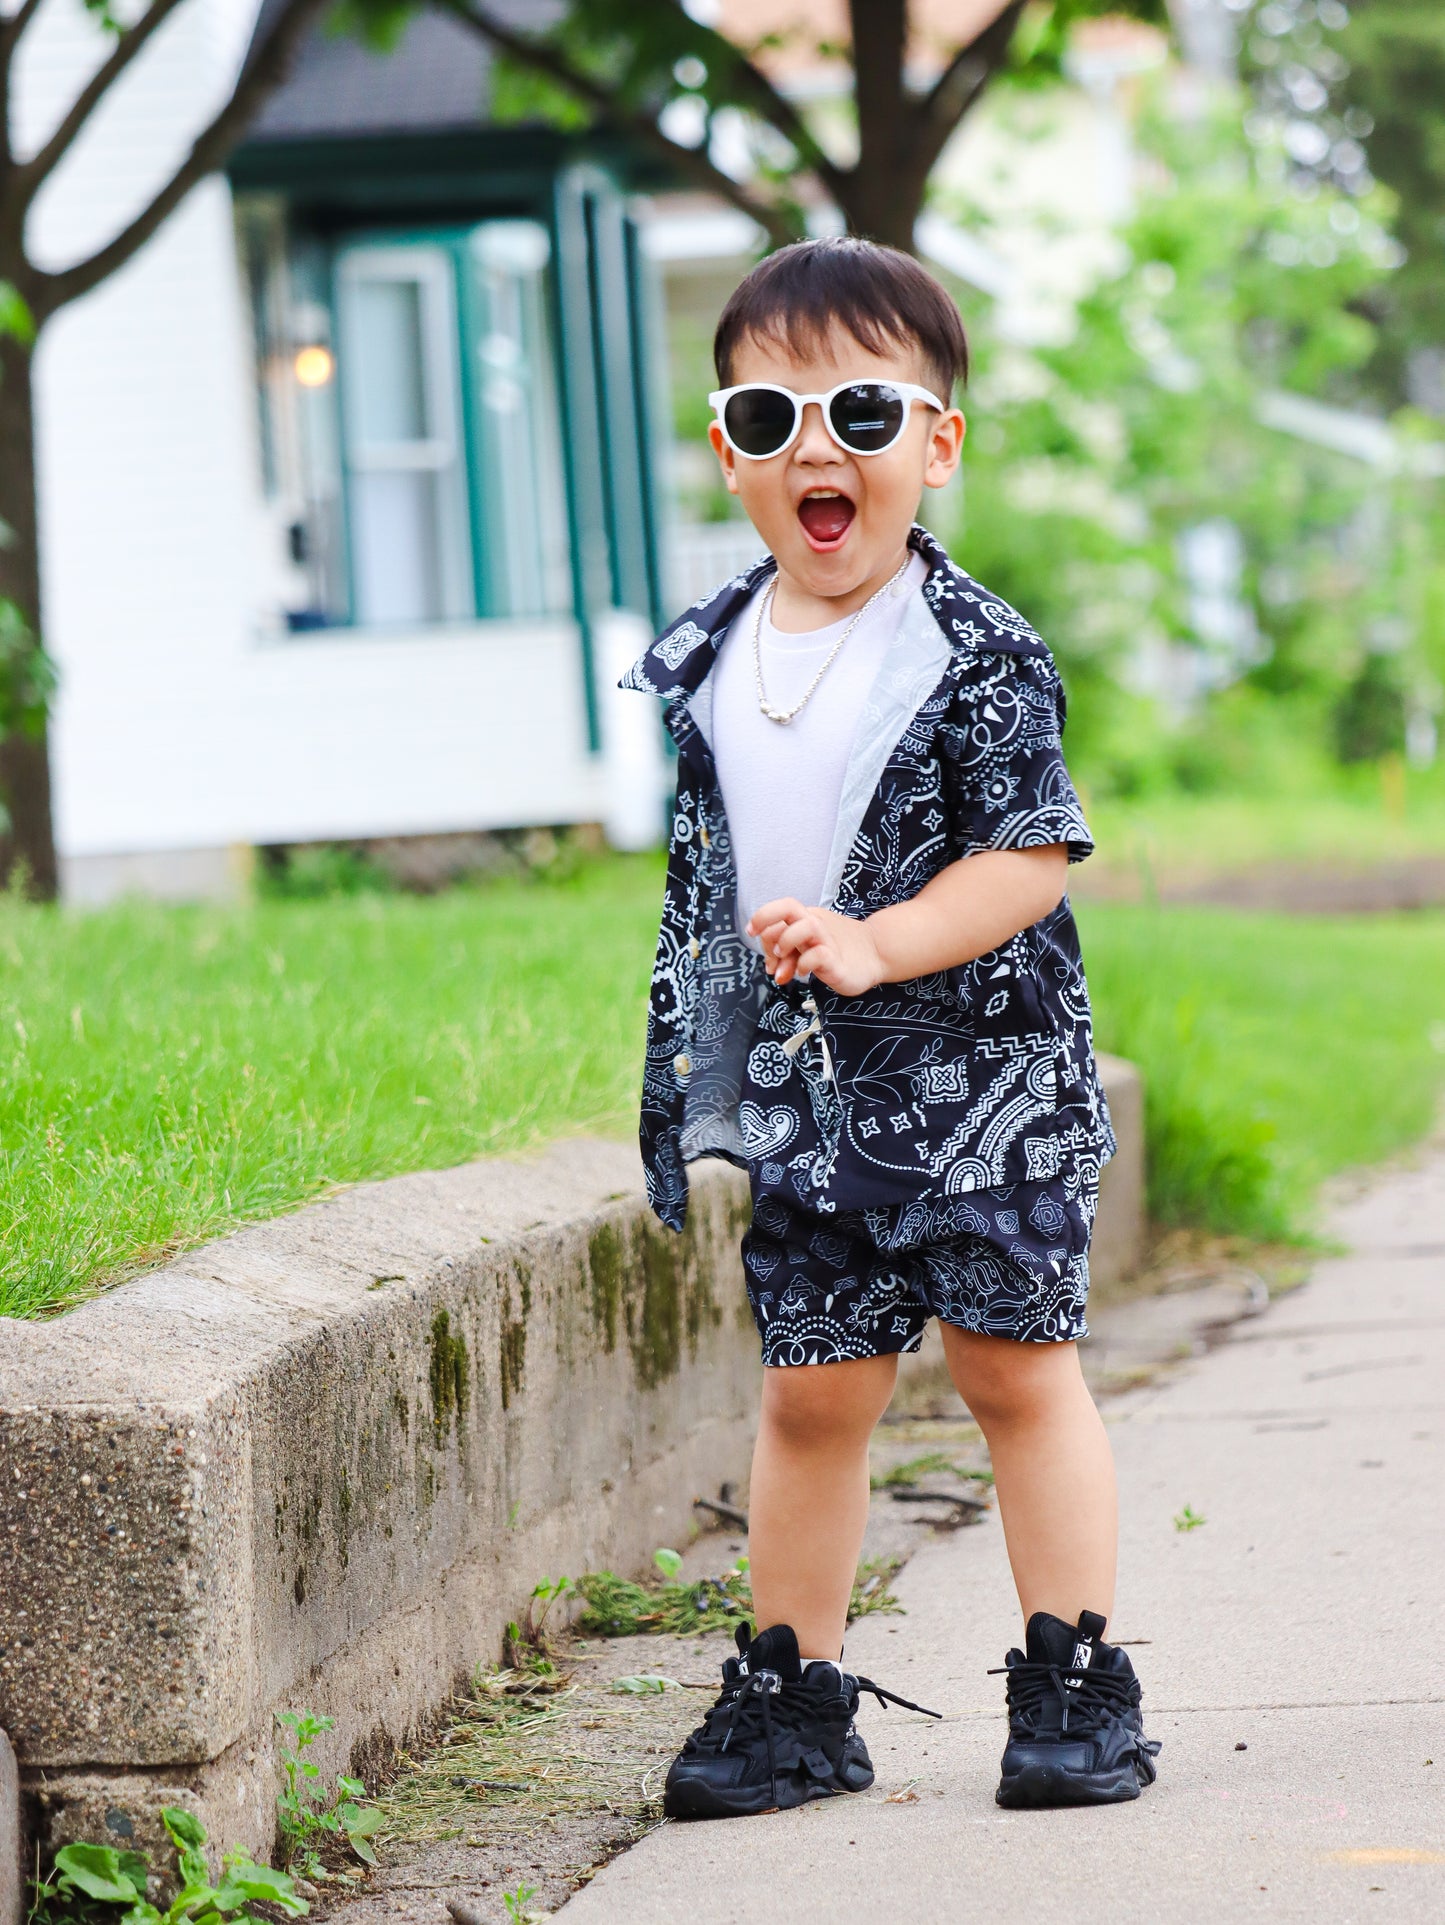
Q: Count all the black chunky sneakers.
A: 2